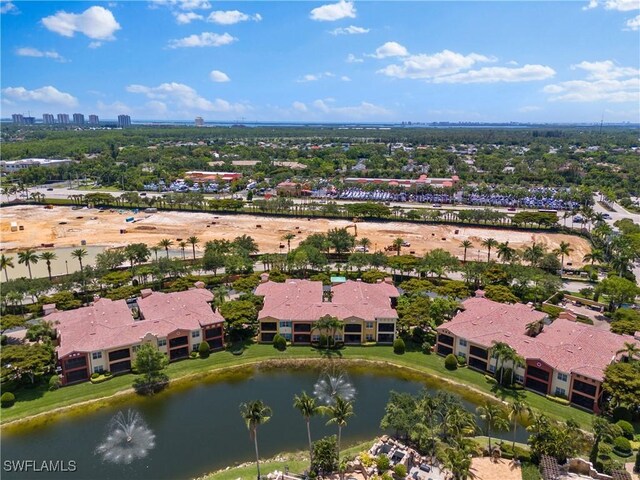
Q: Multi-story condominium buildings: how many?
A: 3